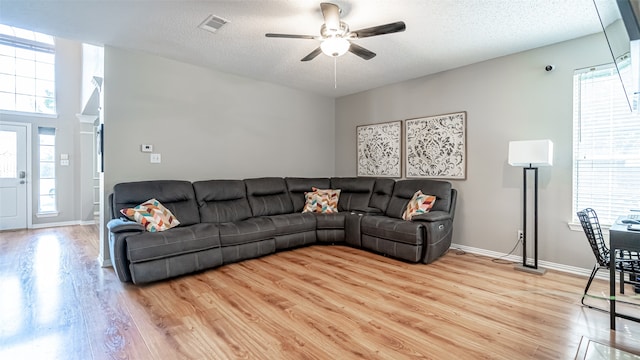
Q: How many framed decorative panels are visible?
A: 2